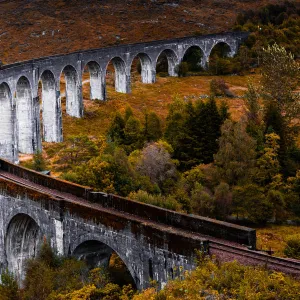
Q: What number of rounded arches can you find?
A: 12